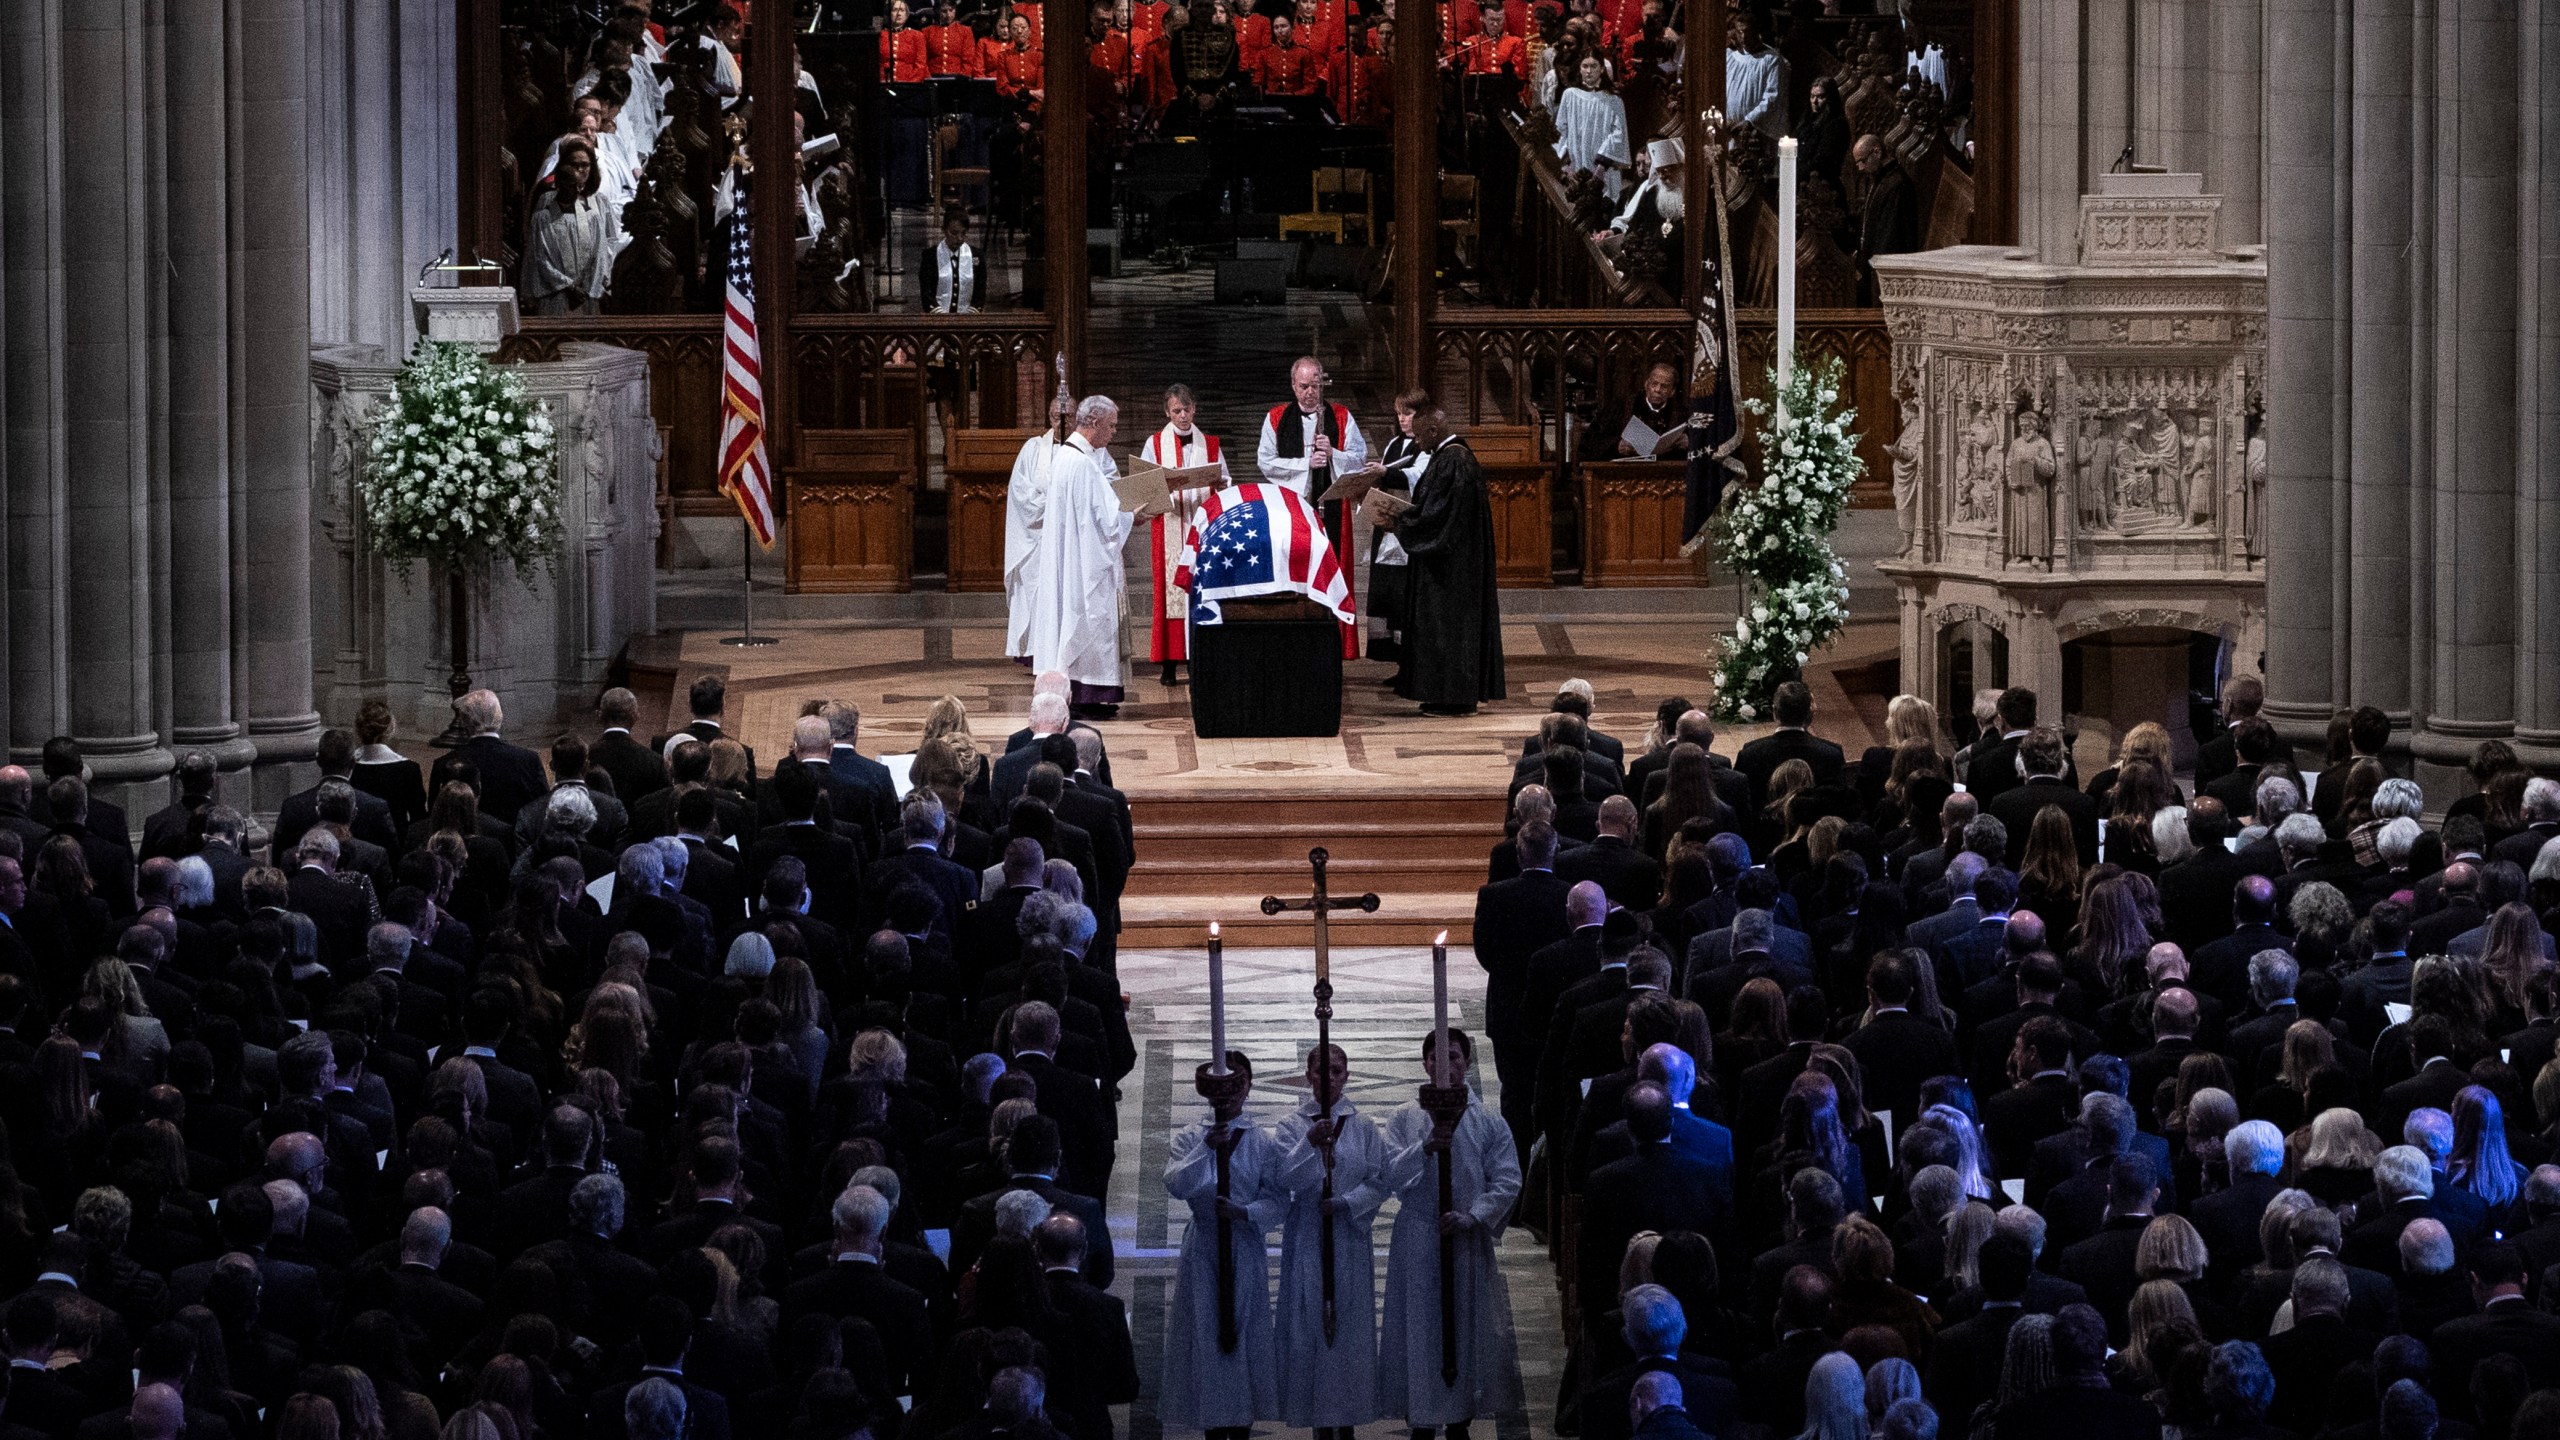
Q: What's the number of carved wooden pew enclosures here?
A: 4